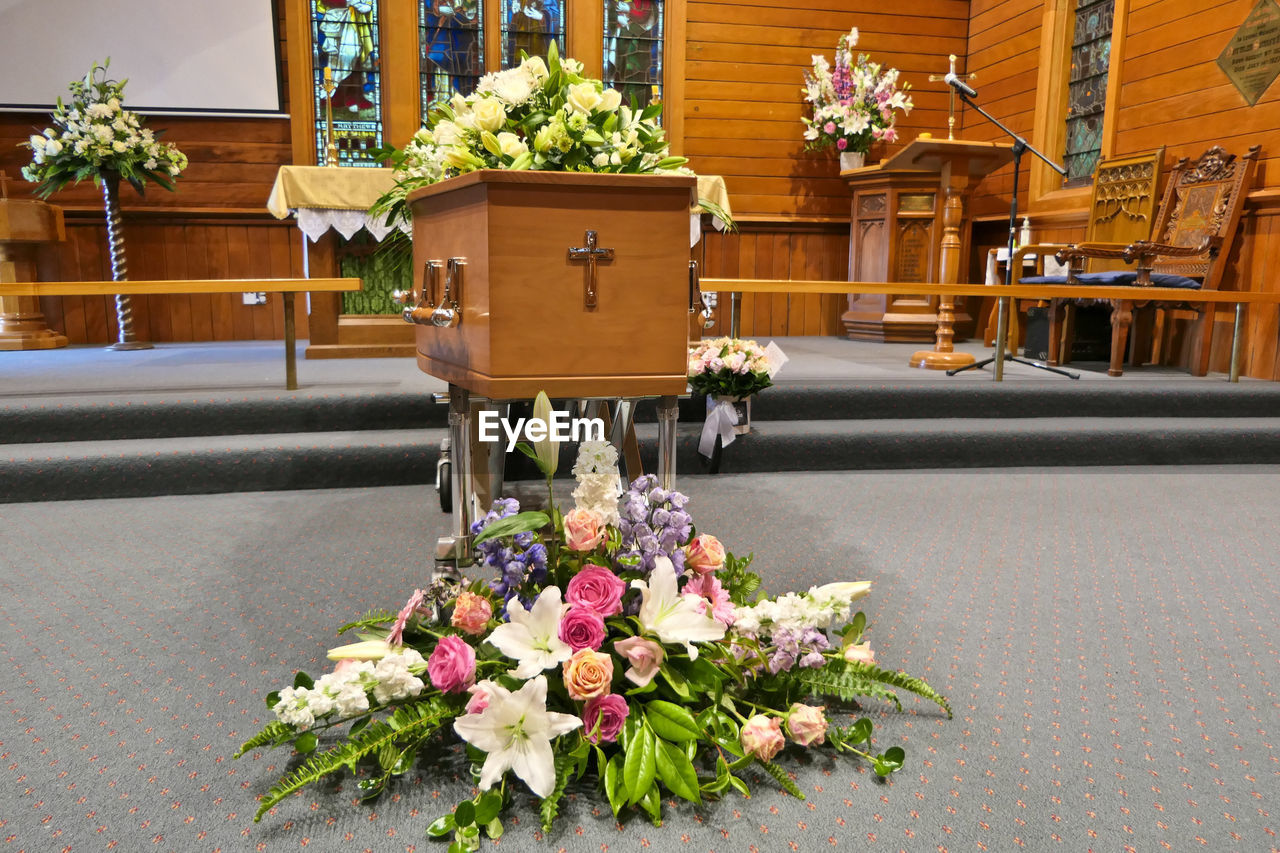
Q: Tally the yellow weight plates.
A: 0